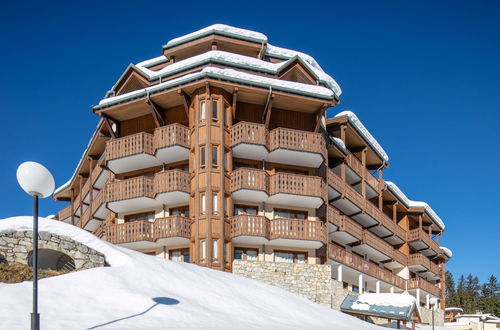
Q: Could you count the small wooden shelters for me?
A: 1